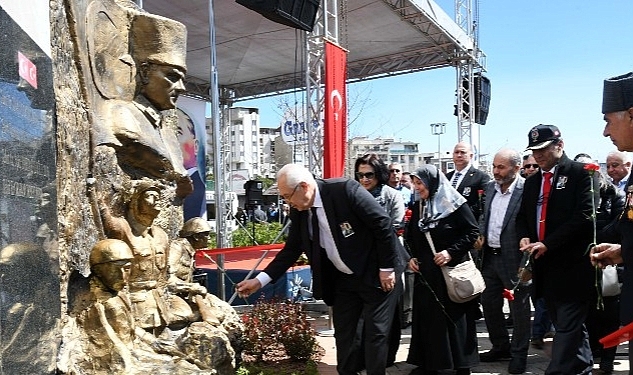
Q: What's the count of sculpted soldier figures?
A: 3